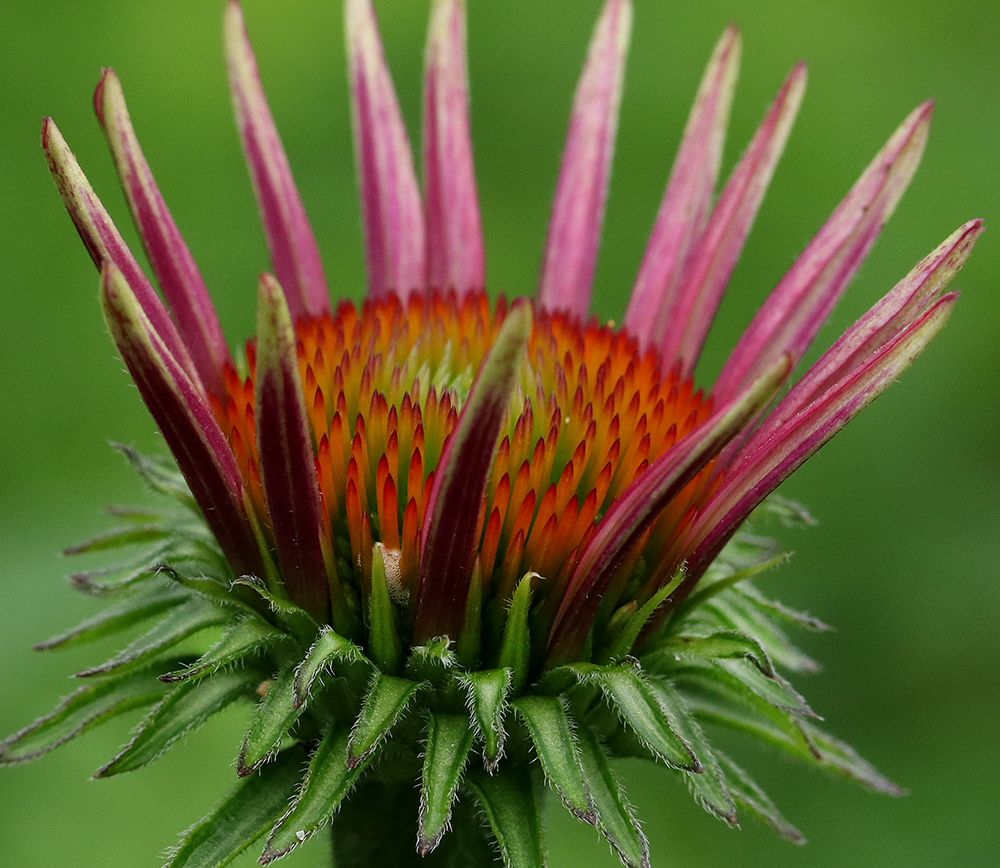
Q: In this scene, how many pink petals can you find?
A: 15